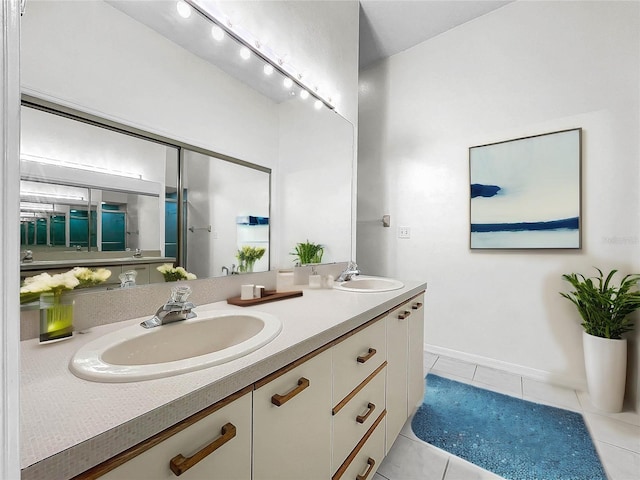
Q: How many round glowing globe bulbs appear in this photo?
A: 7